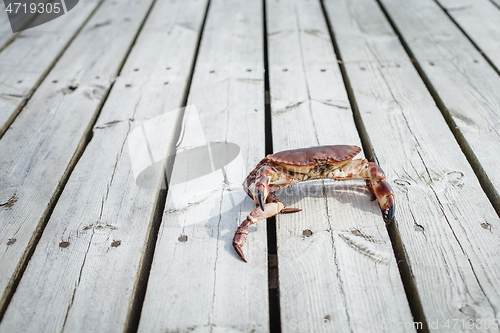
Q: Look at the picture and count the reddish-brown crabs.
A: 1